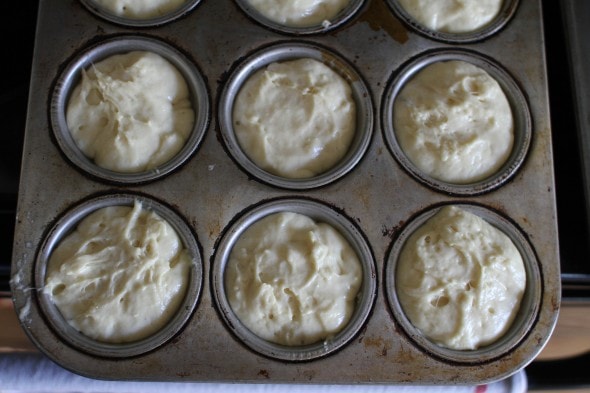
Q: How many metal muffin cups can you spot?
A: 9